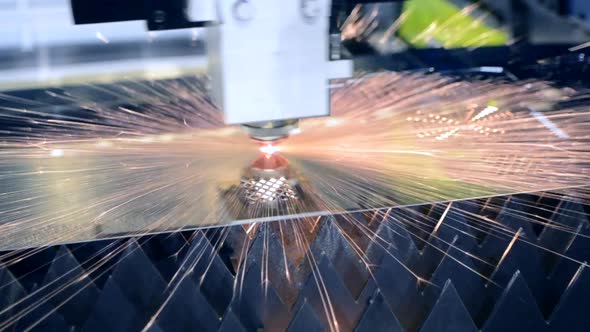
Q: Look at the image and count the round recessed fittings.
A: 2